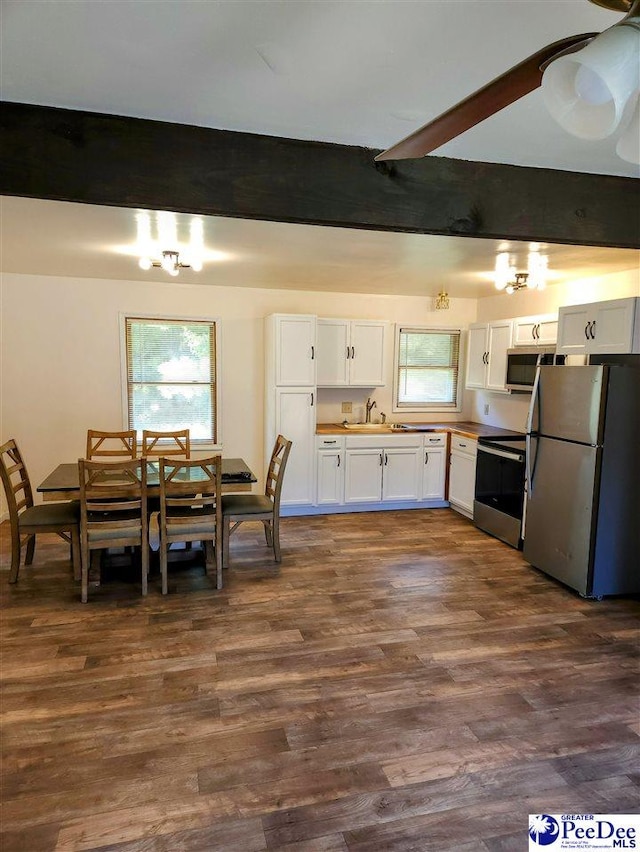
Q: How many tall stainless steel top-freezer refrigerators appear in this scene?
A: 1